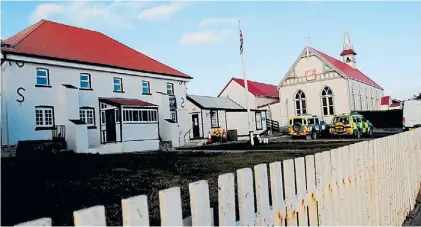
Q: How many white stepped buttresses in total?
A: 2